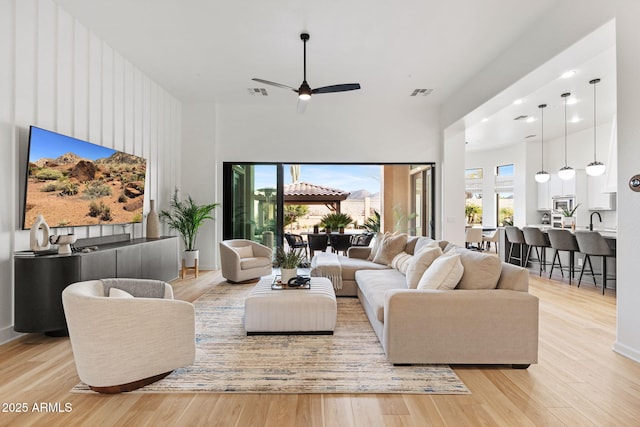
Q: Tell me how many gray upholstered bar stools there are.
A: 4